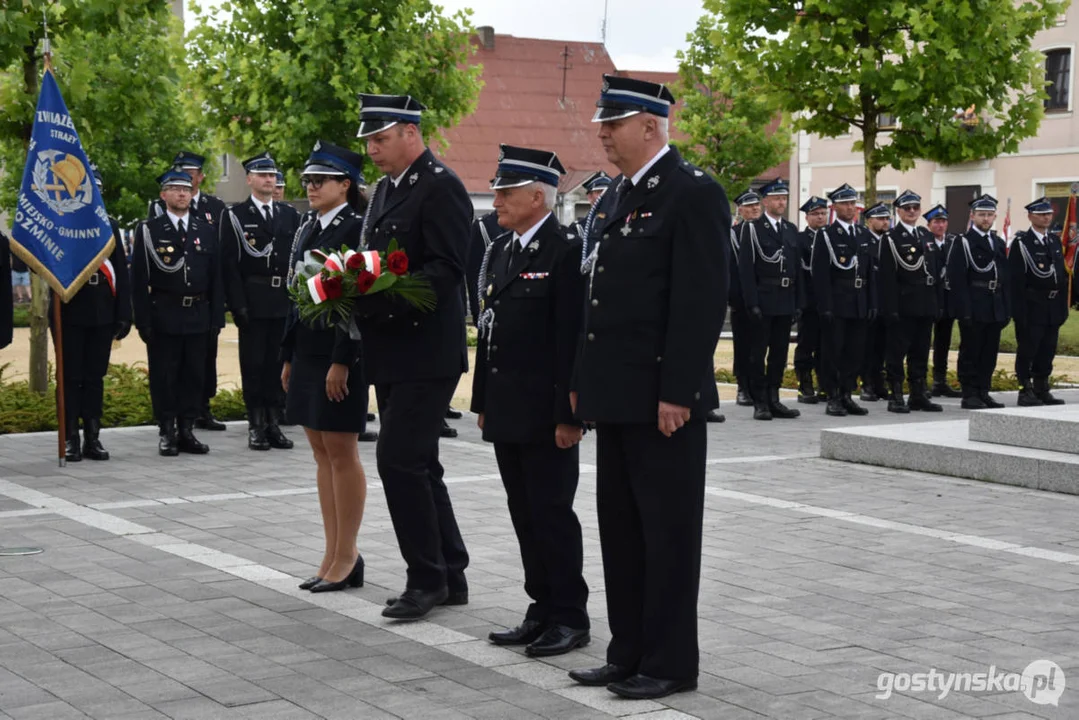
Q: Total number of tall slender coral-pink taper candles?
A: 0